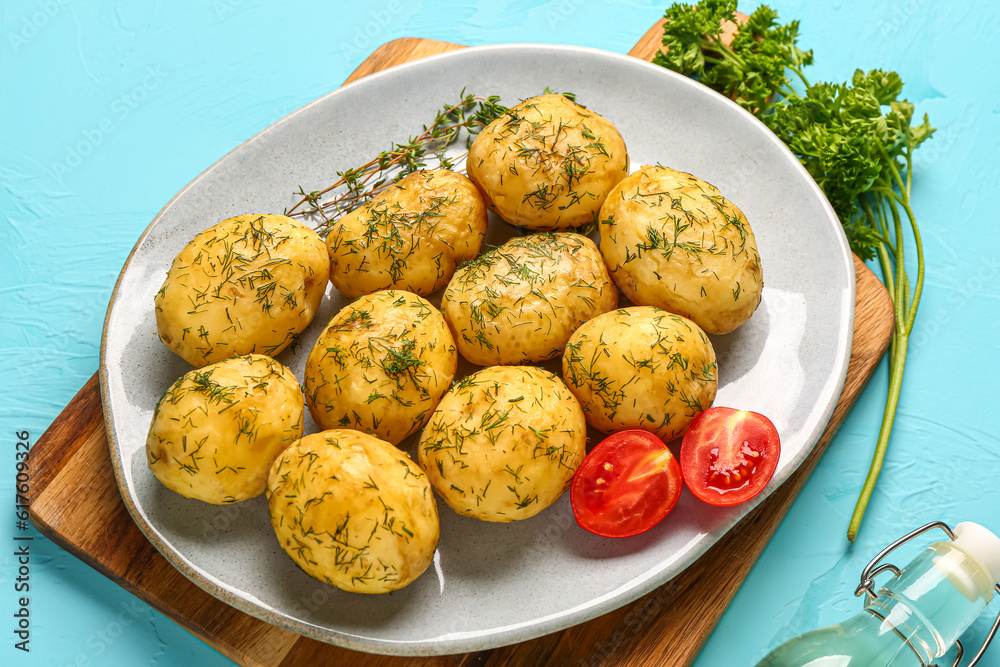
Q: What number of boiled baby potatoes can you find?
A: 10